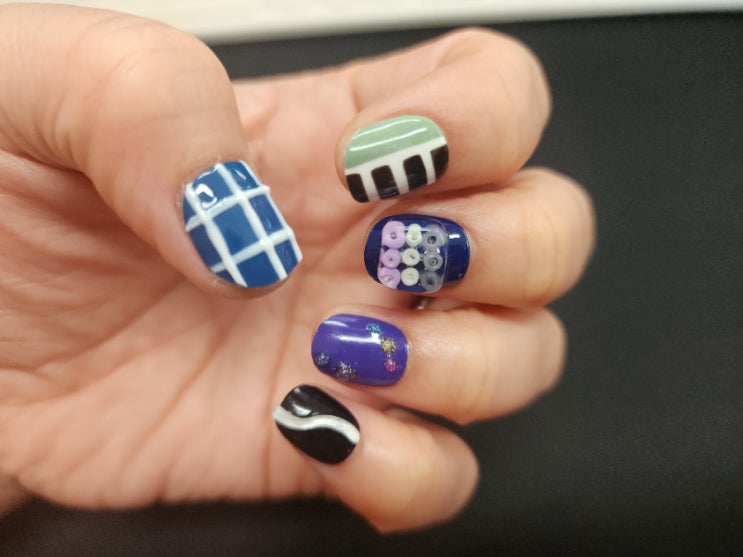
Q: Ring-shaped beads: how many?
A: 9